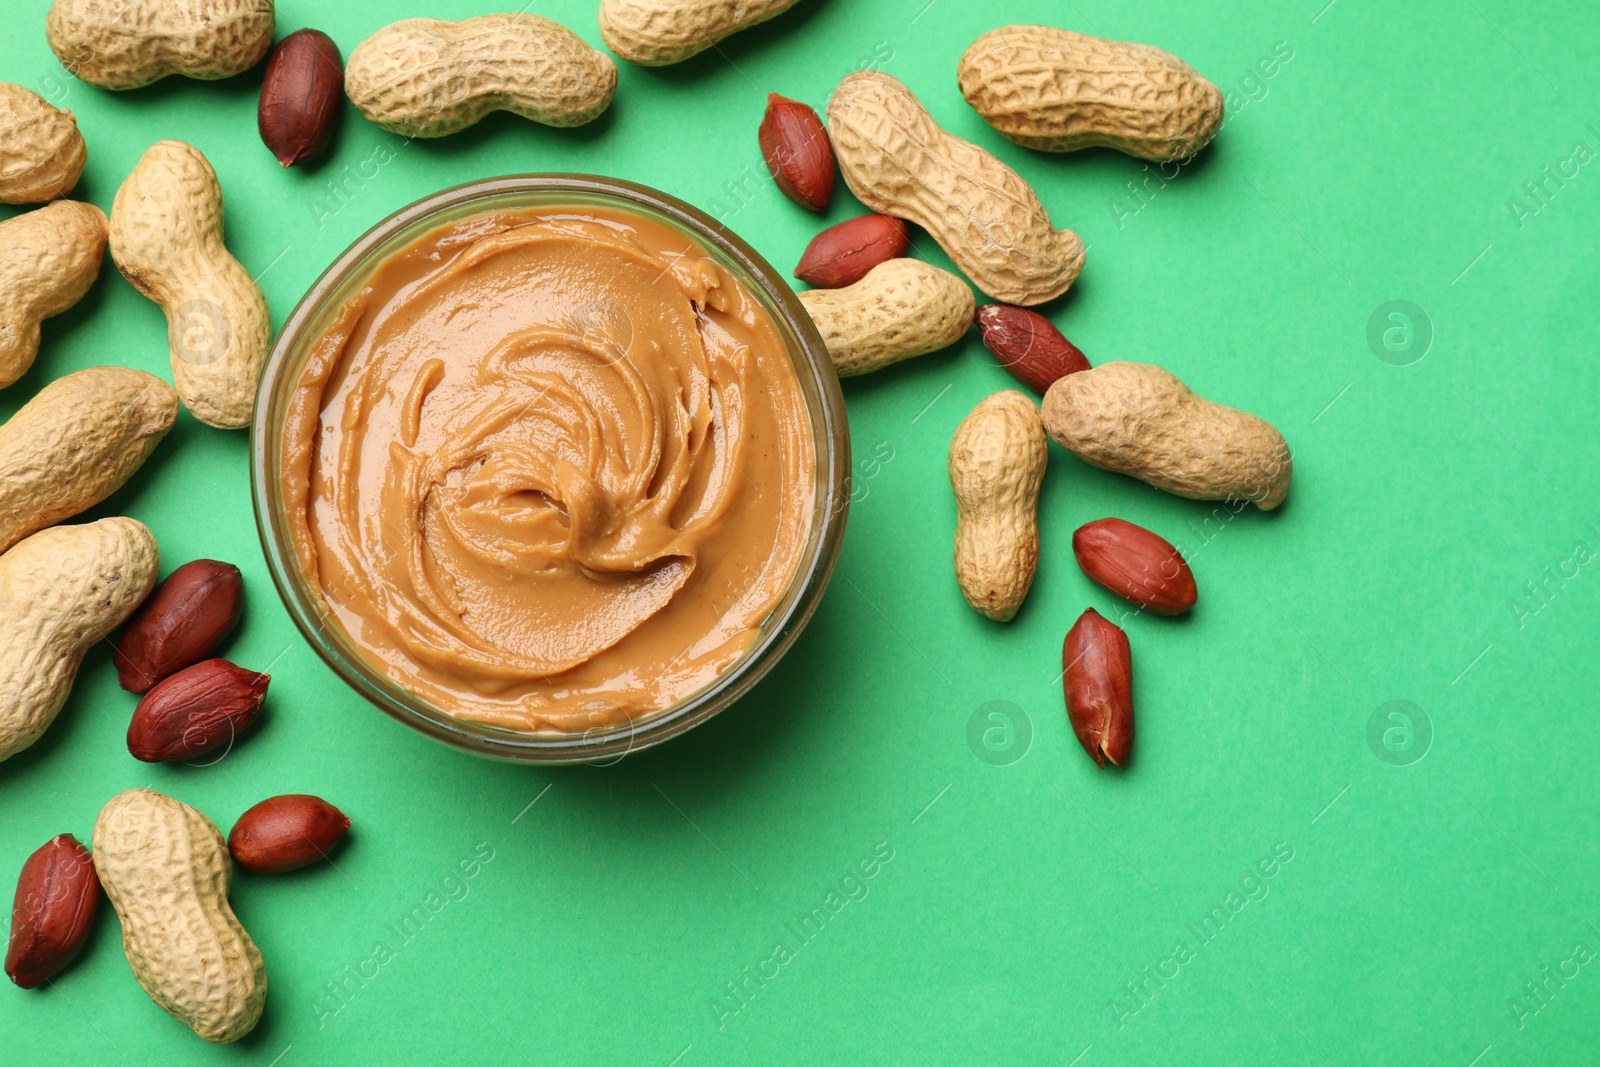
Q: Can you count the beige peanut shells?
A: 14